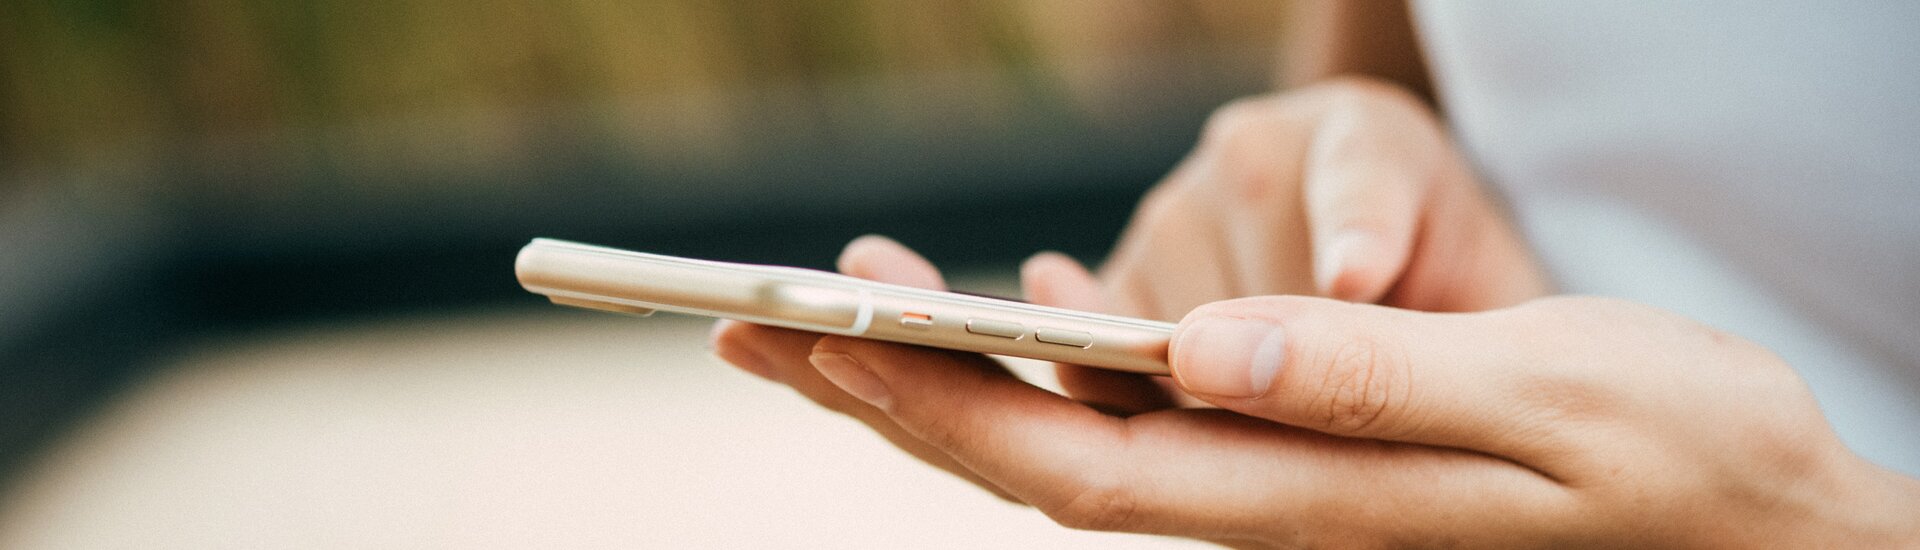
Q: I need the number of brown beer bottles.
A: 0